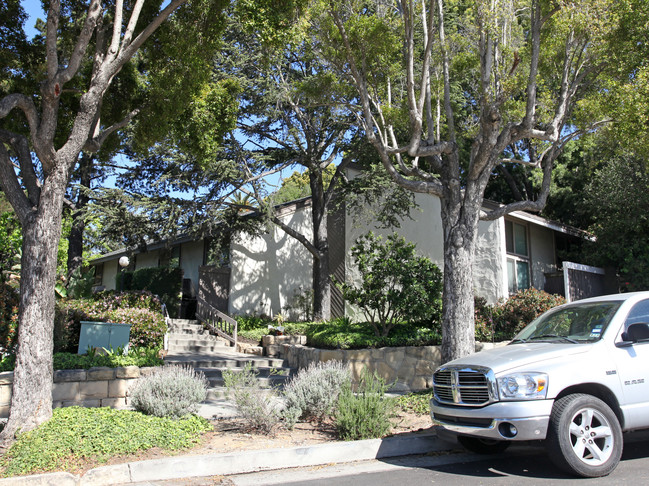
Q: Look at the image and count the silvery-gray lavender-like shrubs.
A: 2